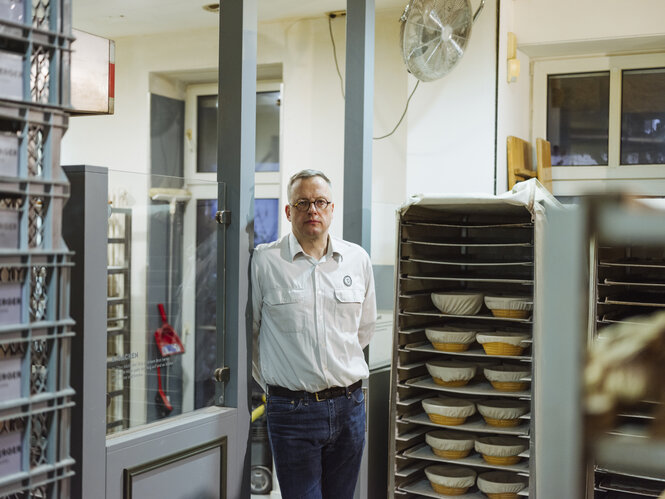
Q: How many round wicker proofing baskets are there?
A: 12